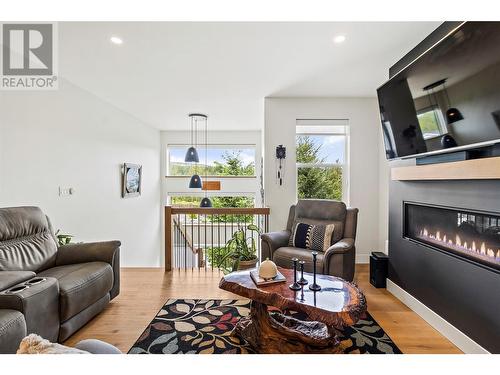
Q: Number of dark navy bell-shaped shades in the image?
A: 3